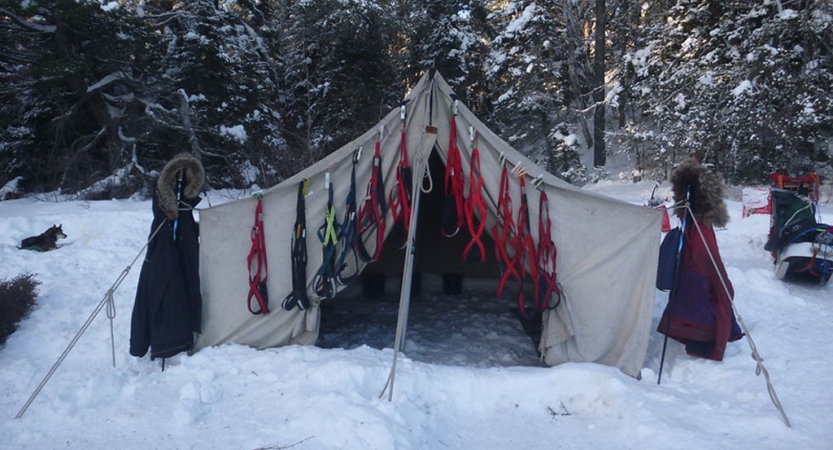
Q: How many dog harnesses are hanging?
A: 11